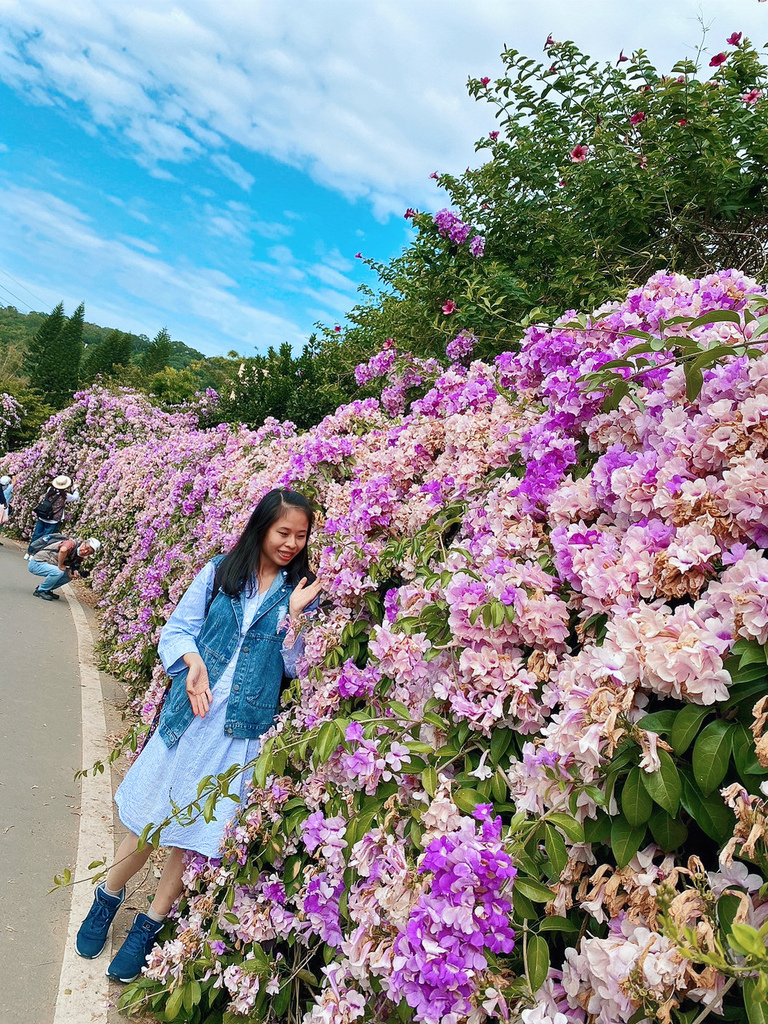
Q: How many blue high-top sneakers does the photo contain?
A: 2